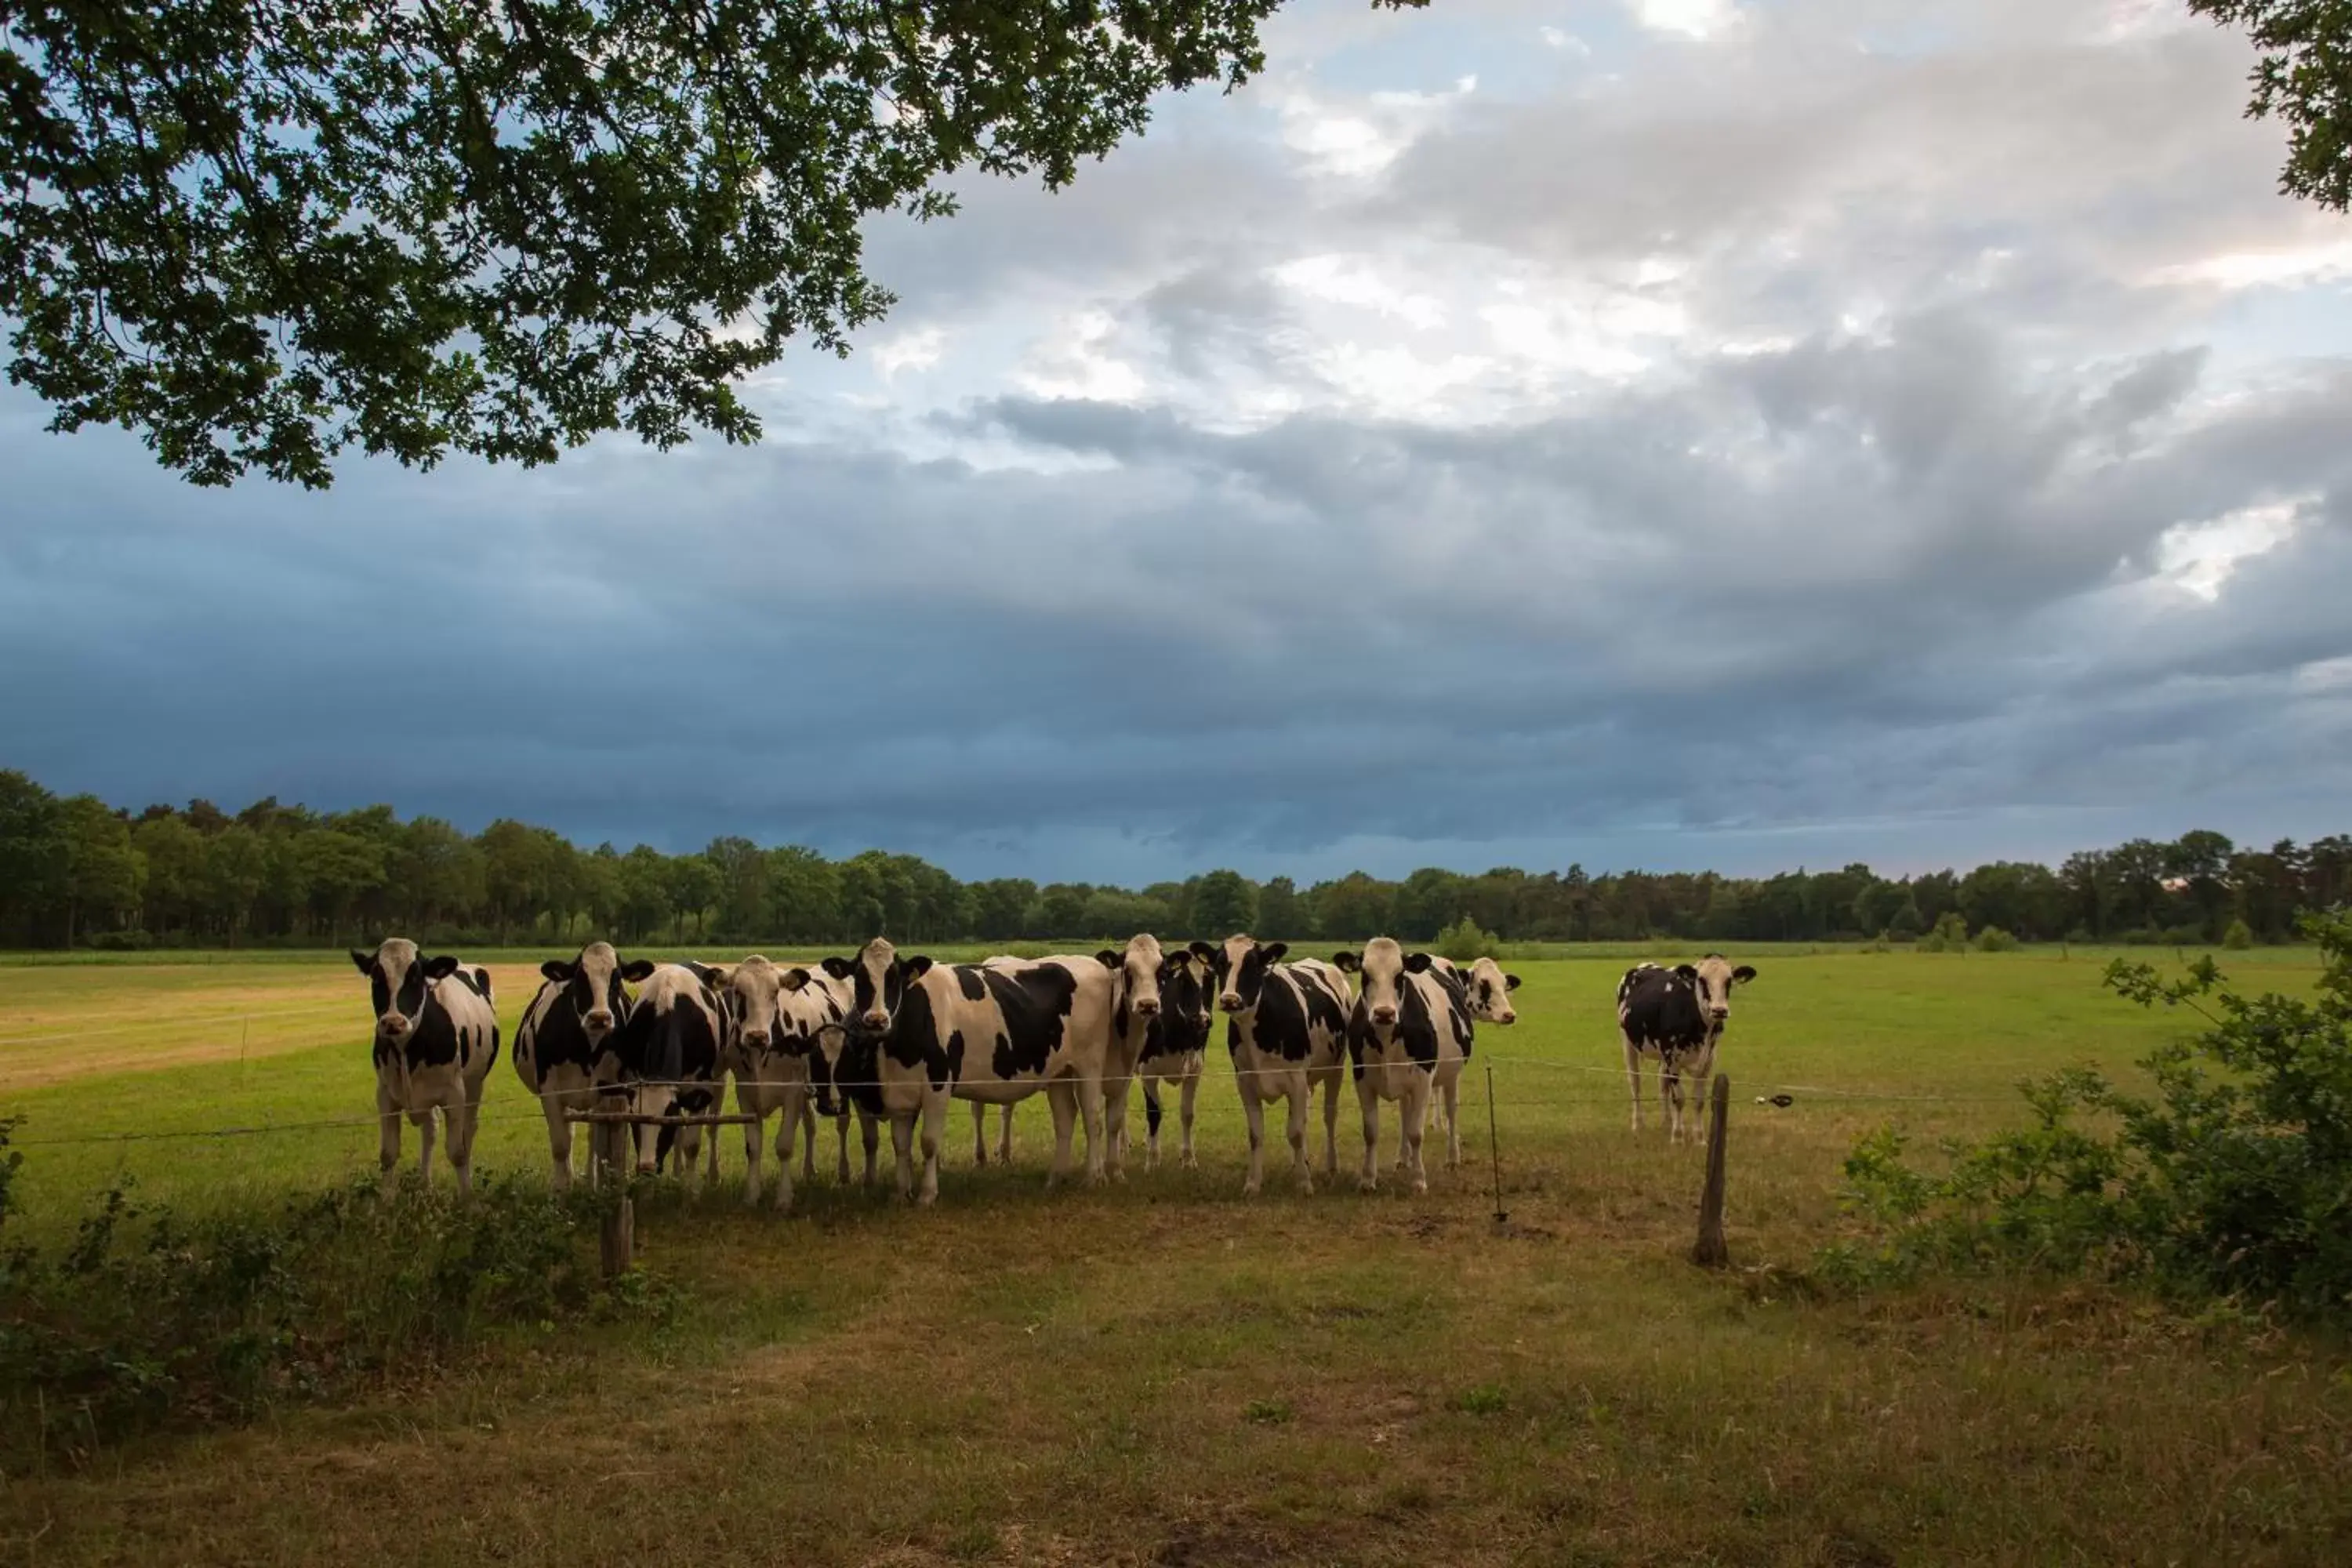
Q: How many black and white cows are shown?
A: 12